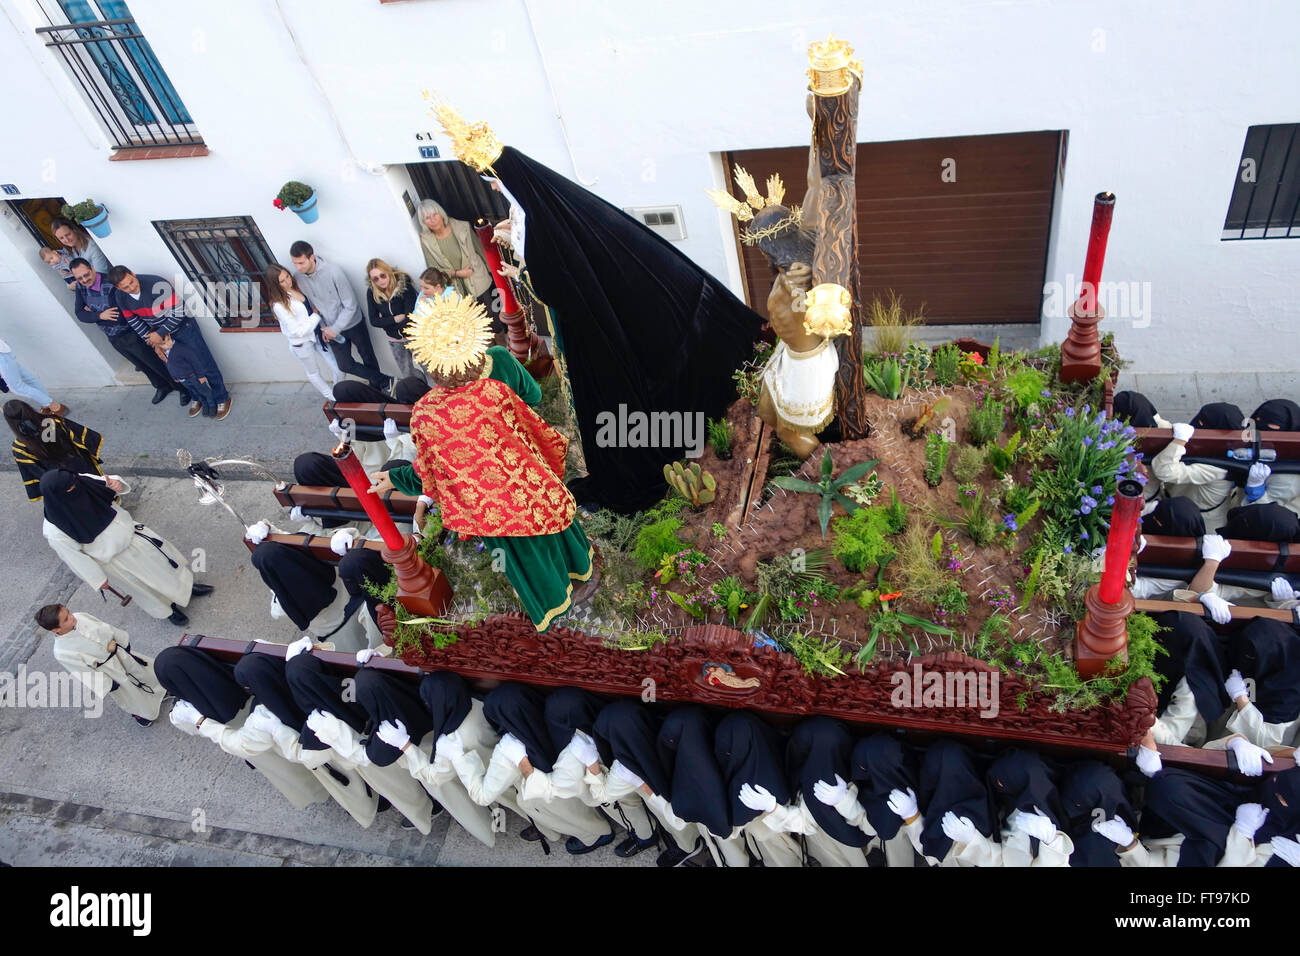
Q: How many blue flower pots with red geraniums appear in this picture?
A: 1